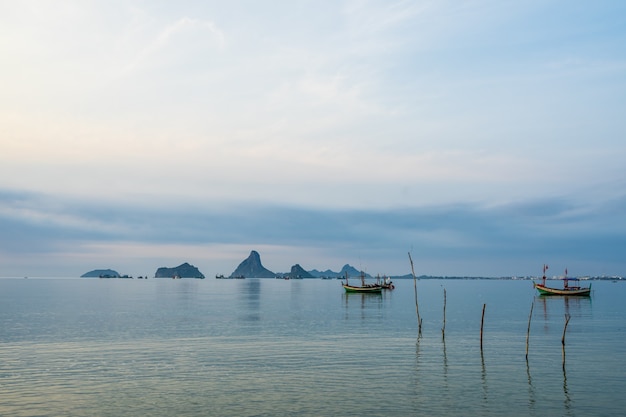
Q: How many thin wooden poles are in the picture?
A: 5